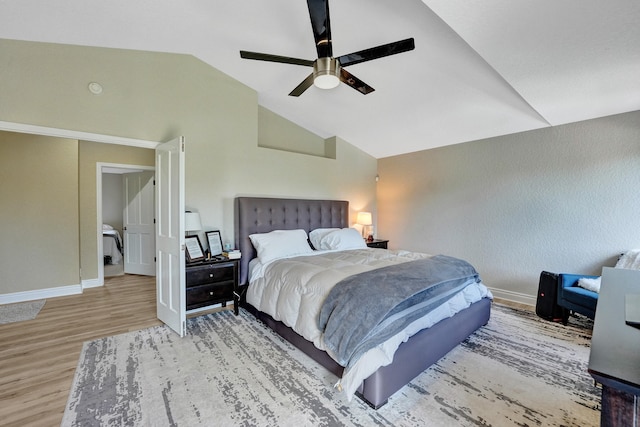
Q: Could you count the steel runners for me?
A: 0